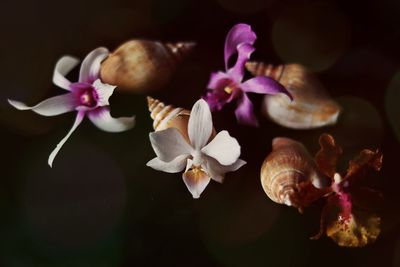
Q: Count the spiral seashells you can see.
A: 4